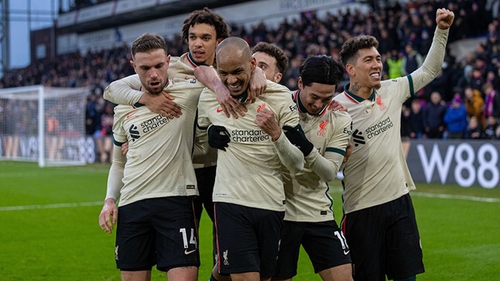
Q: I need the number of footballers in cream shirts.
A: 6